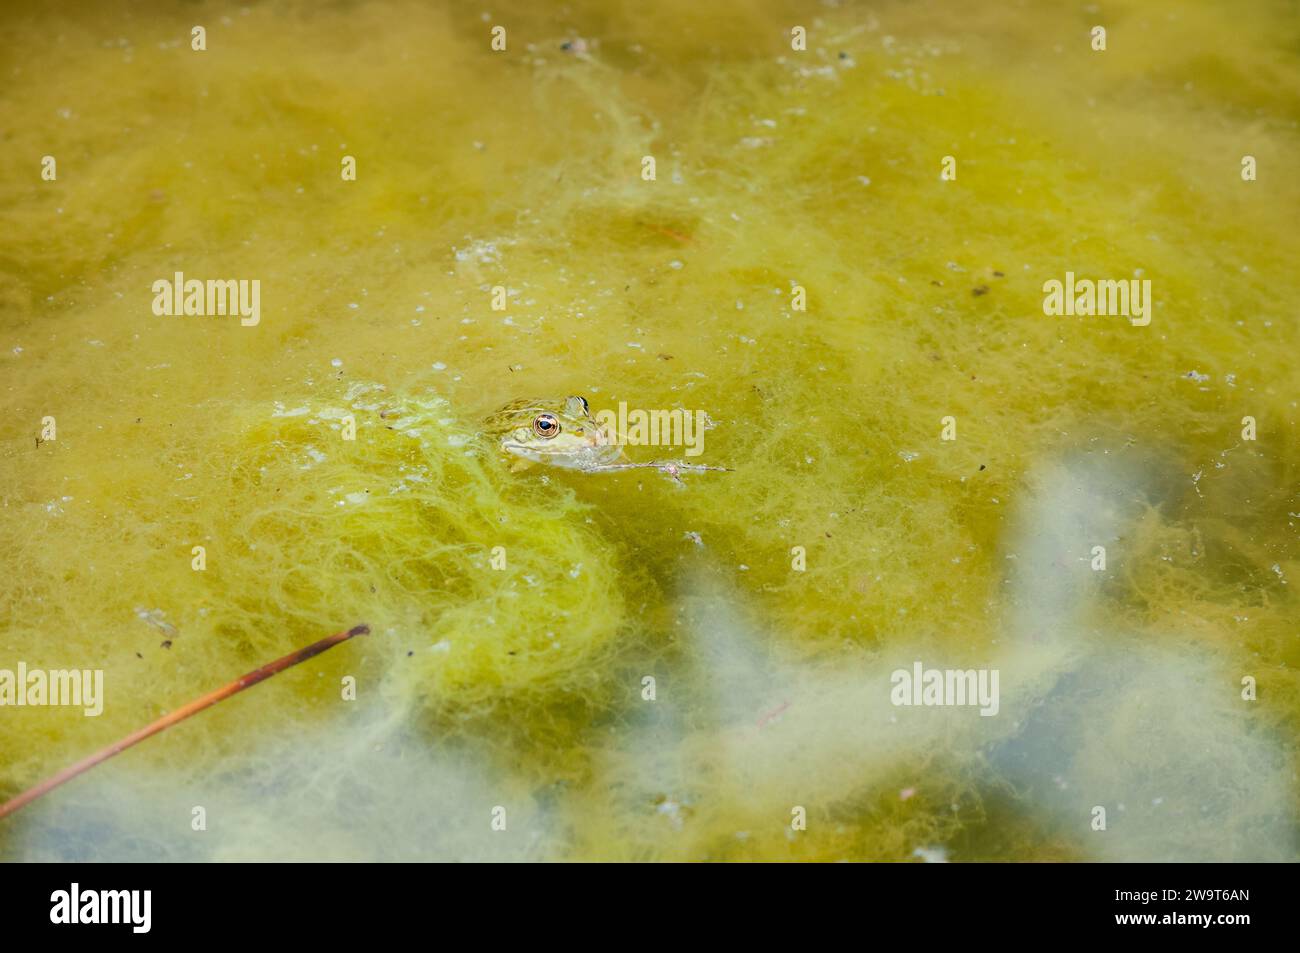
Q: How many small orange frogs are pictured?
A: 0